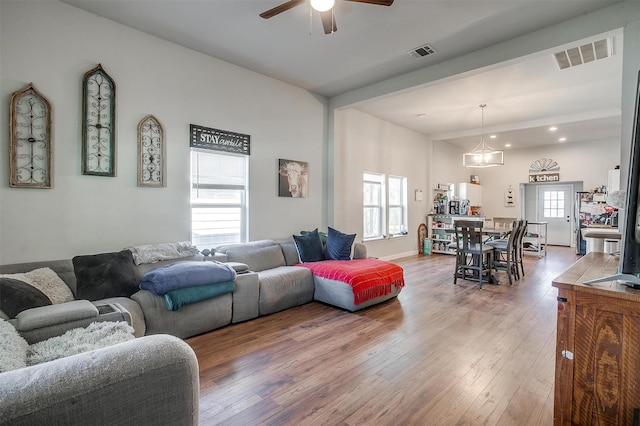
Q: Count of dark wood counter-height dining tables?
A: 1